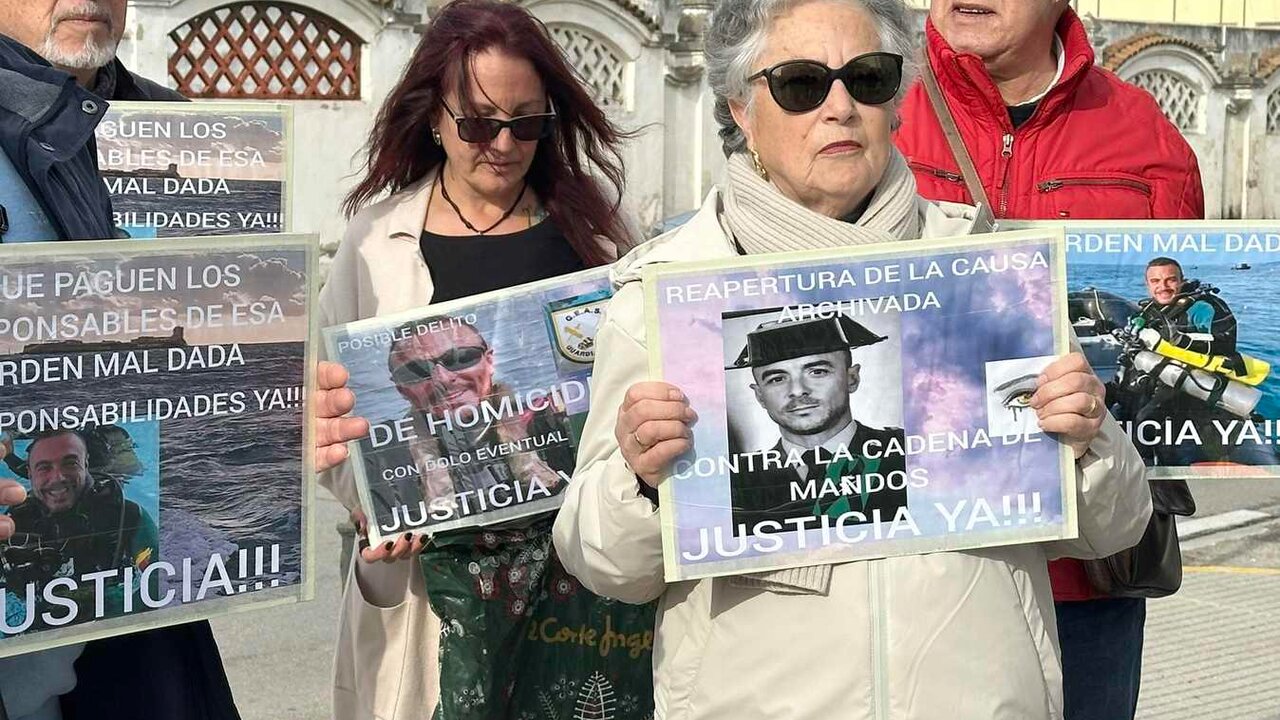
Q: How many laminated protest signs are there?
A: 5